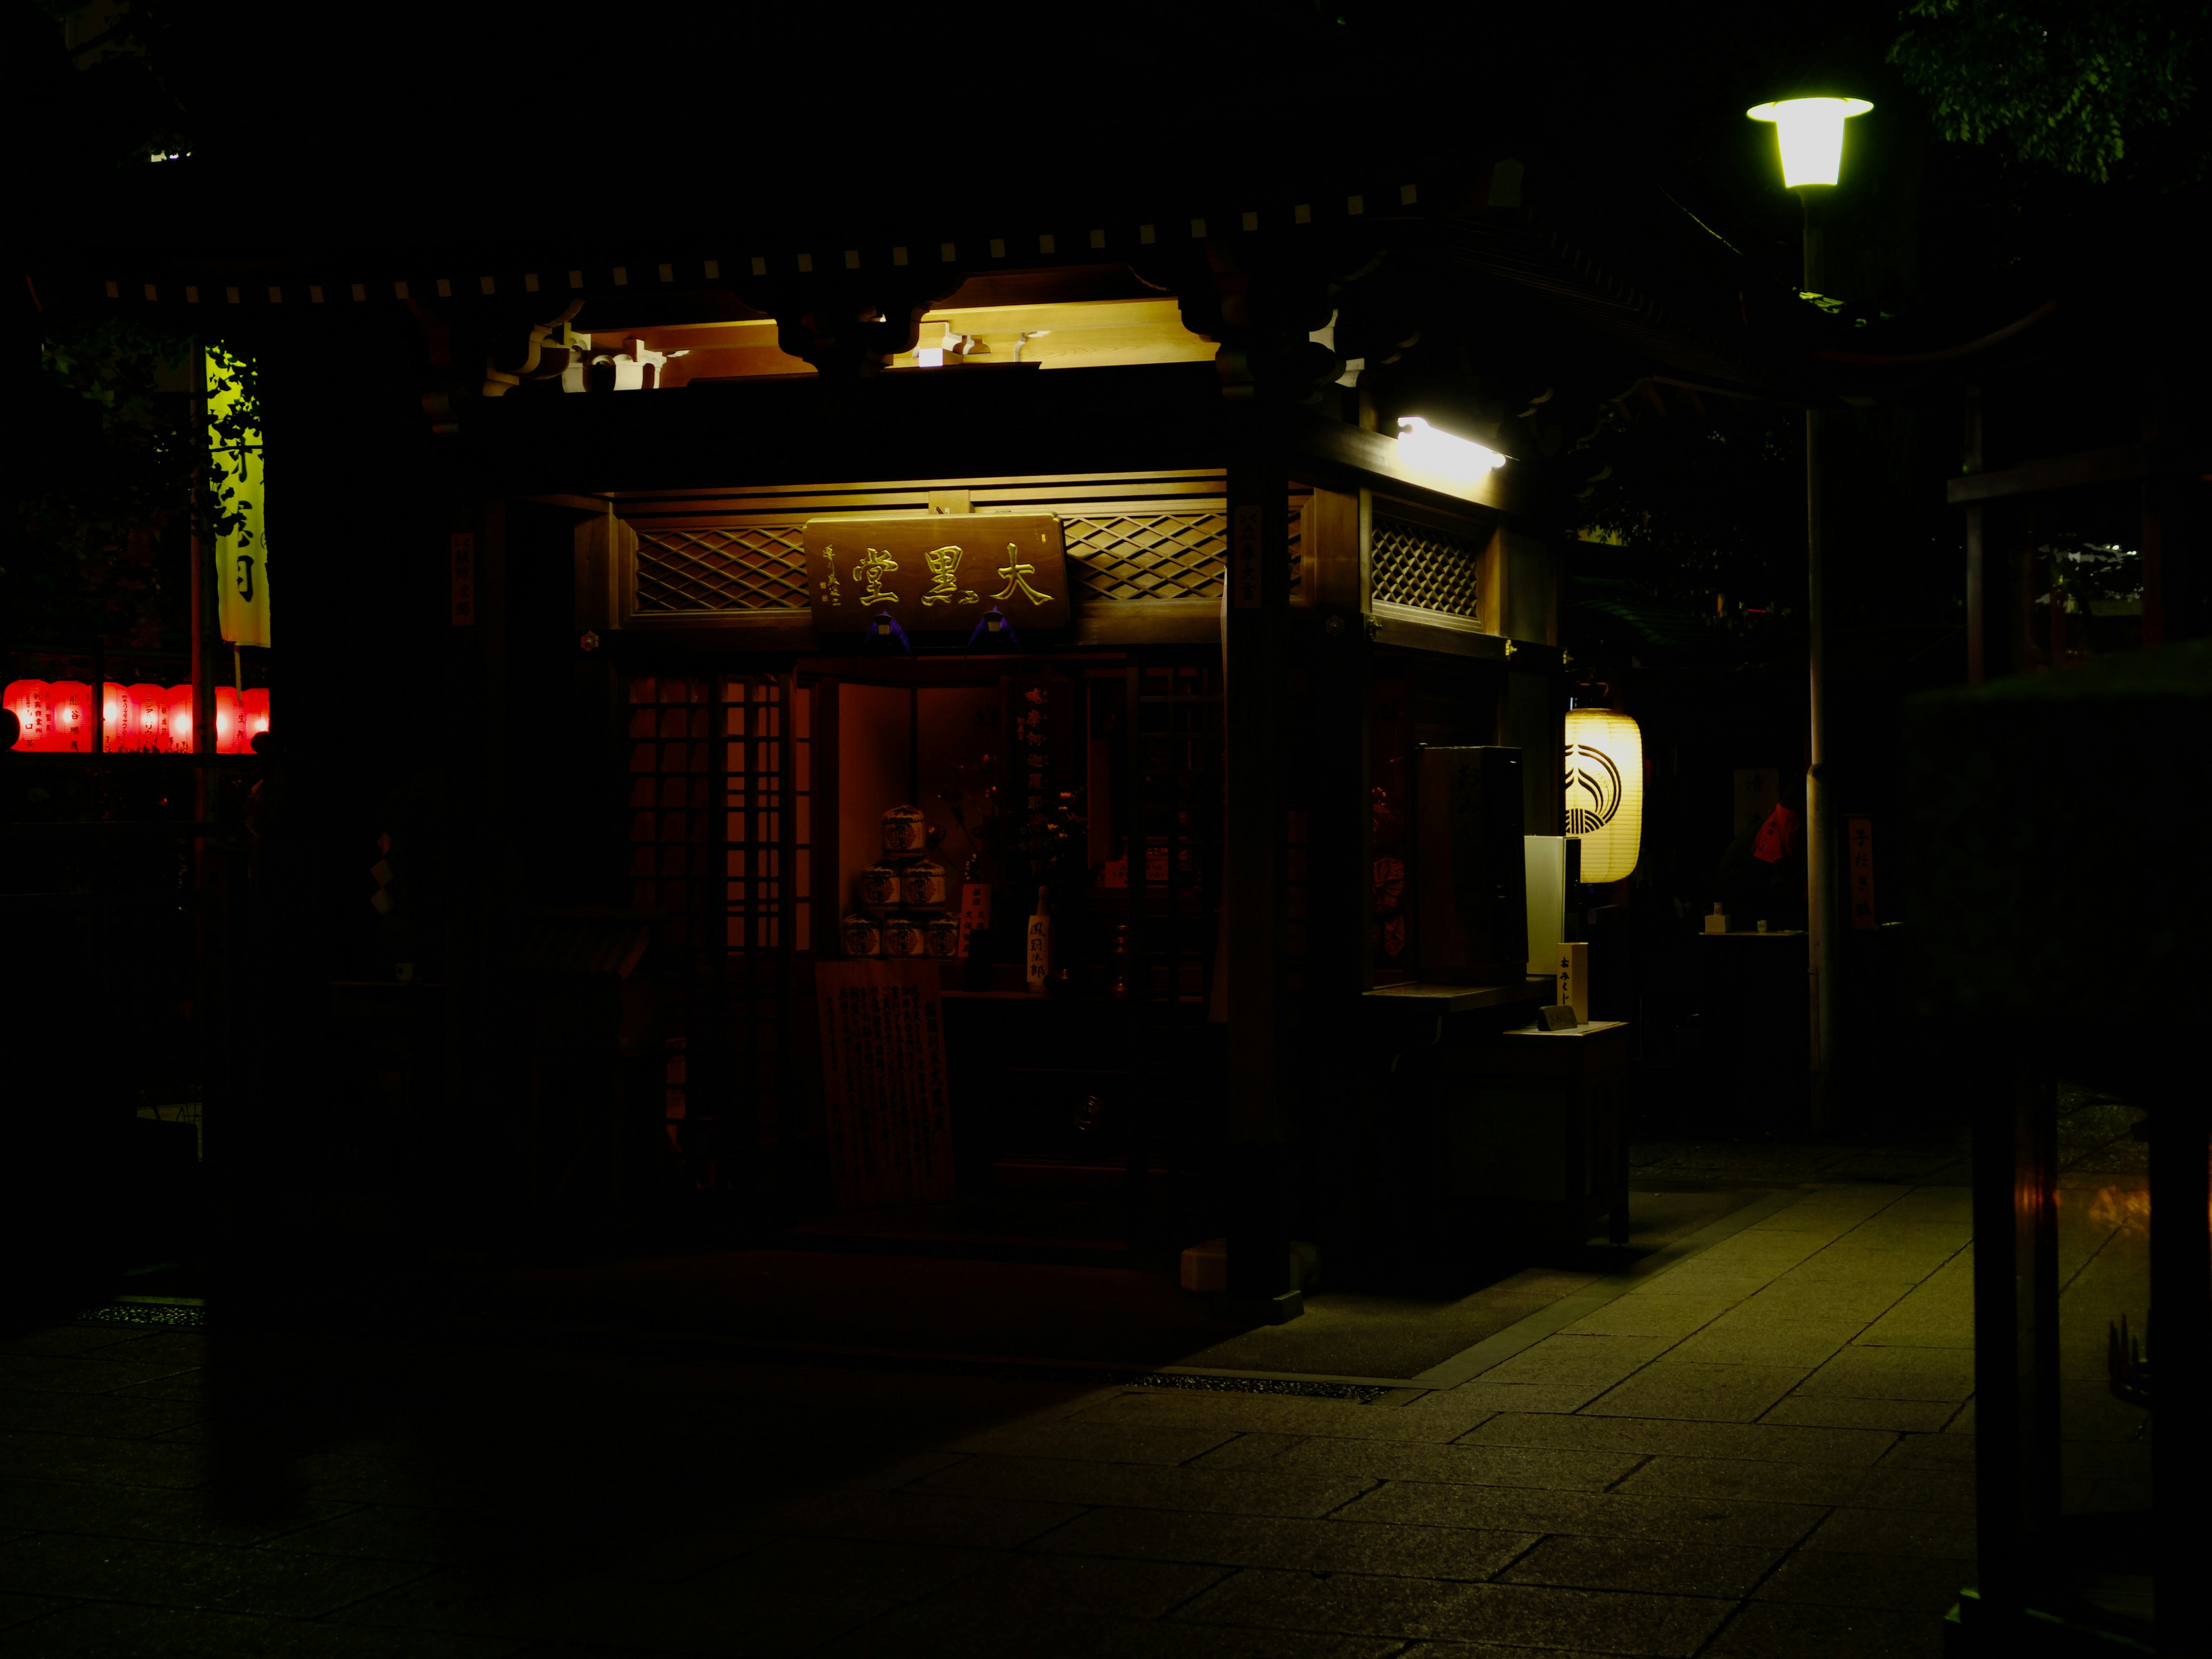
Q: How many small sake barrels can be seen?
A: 6